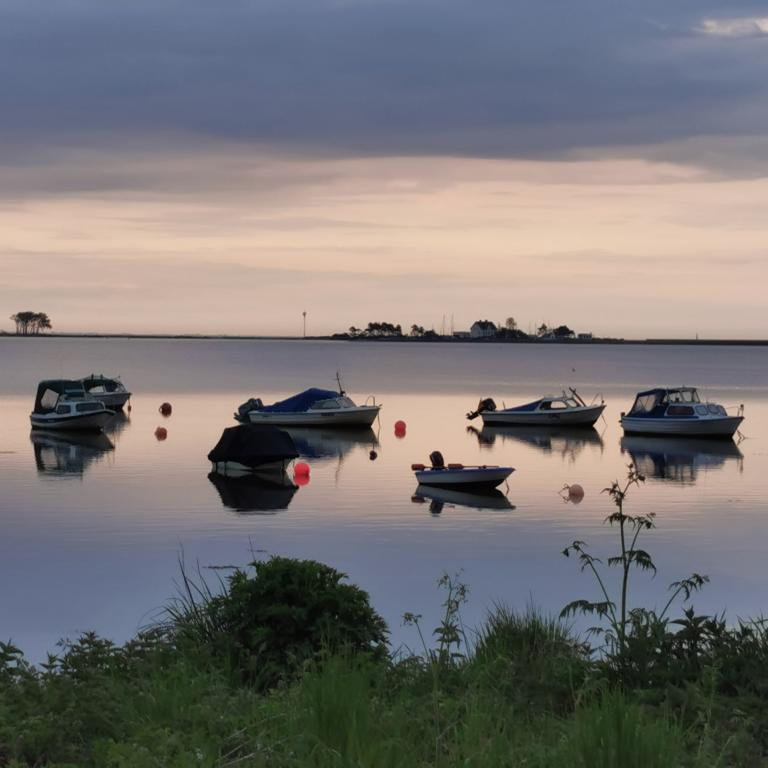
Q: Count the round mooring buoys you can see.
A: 6